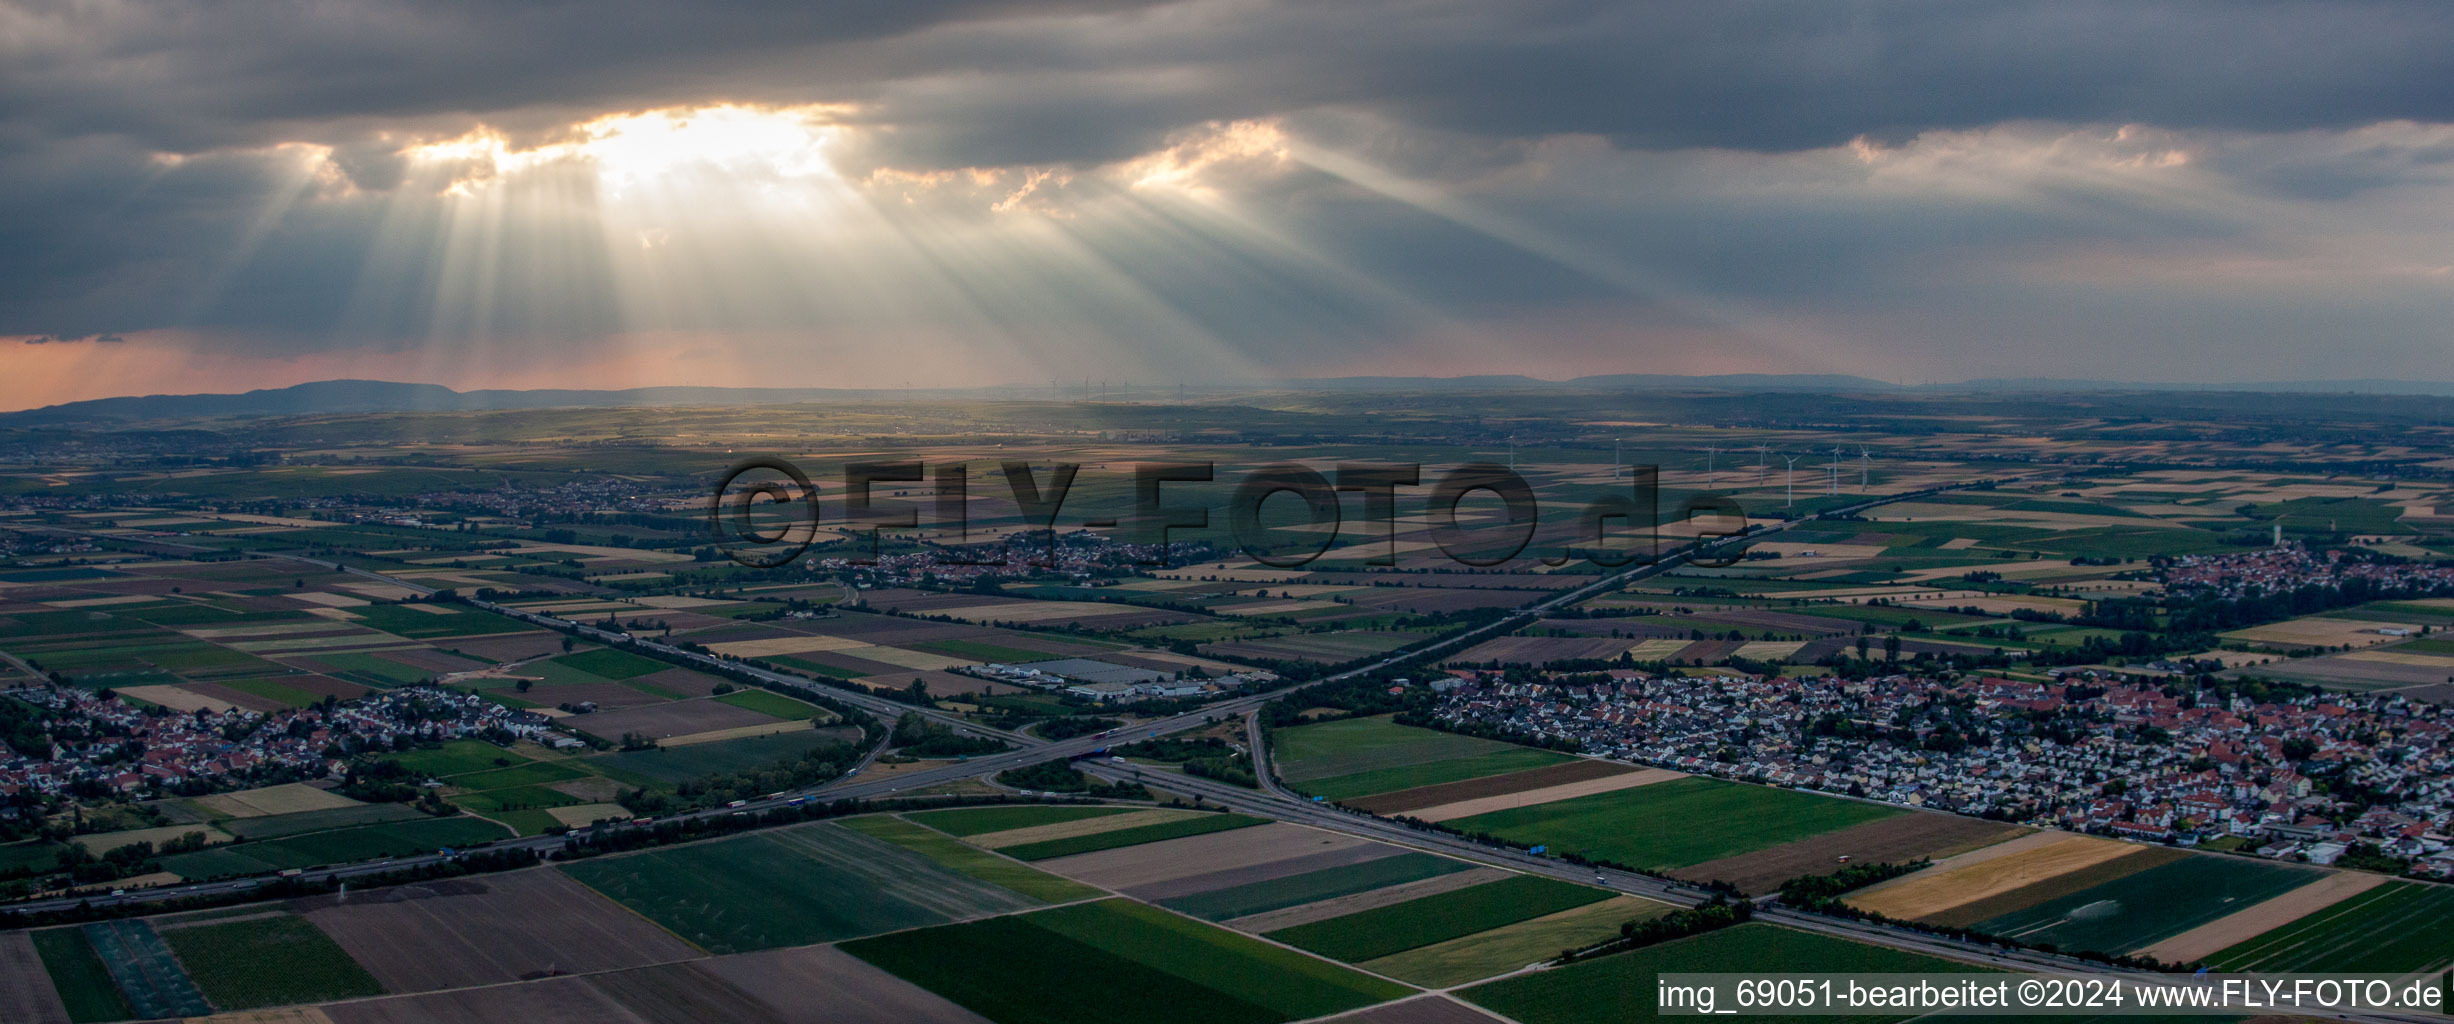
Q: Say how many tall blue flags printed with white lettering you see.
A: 0